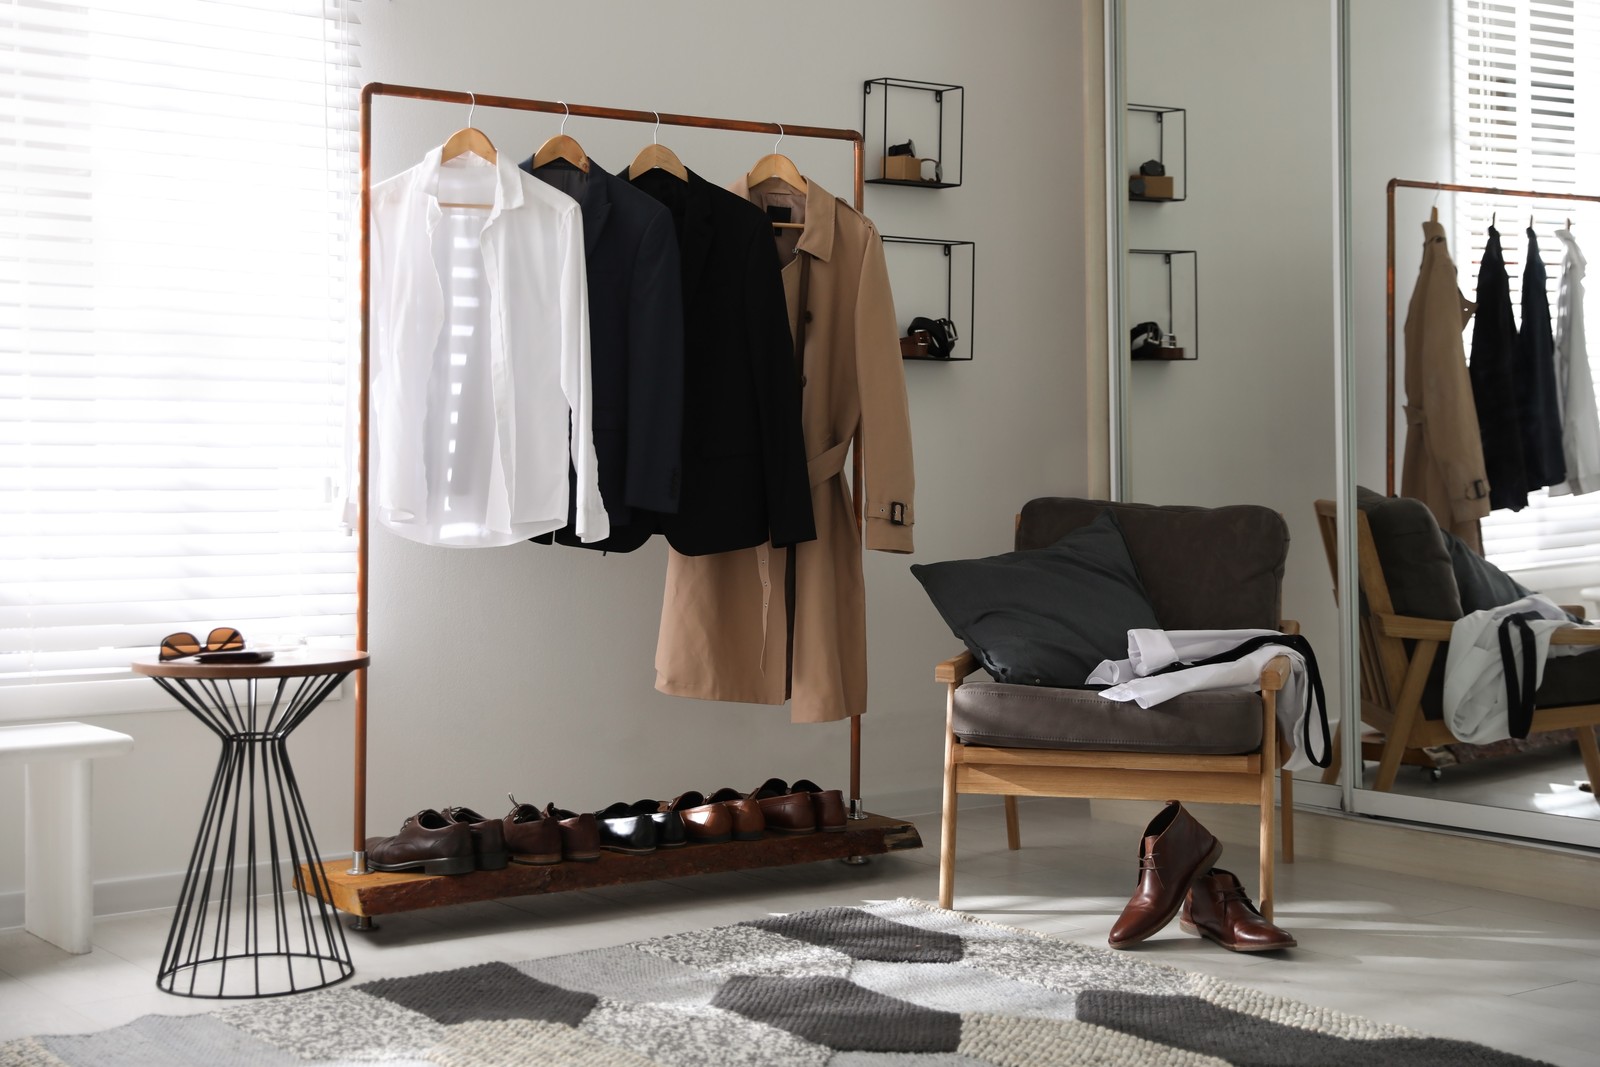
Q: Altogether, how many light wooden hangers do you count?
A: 4